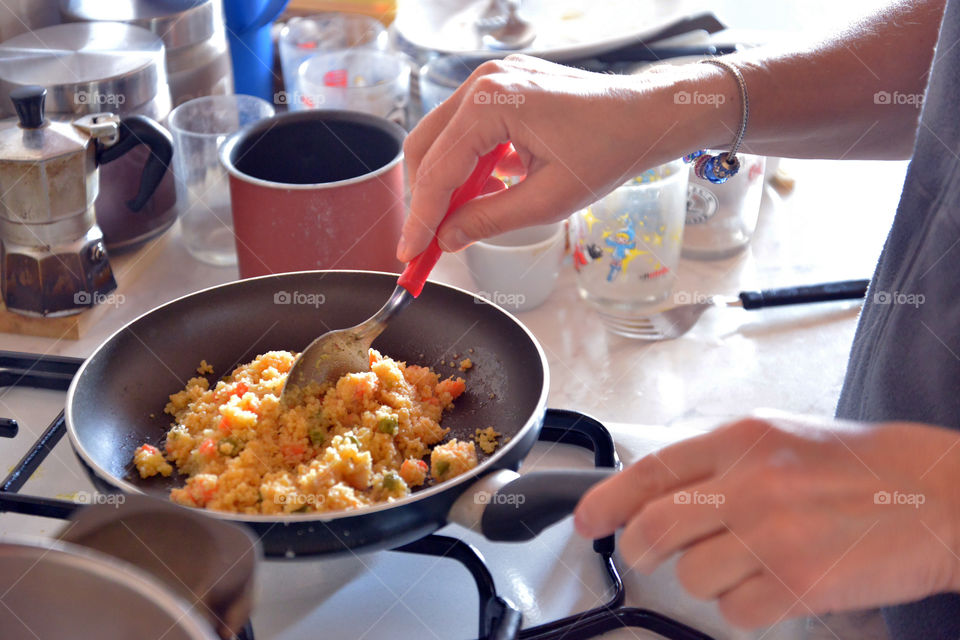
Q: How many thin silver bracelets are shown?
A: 1